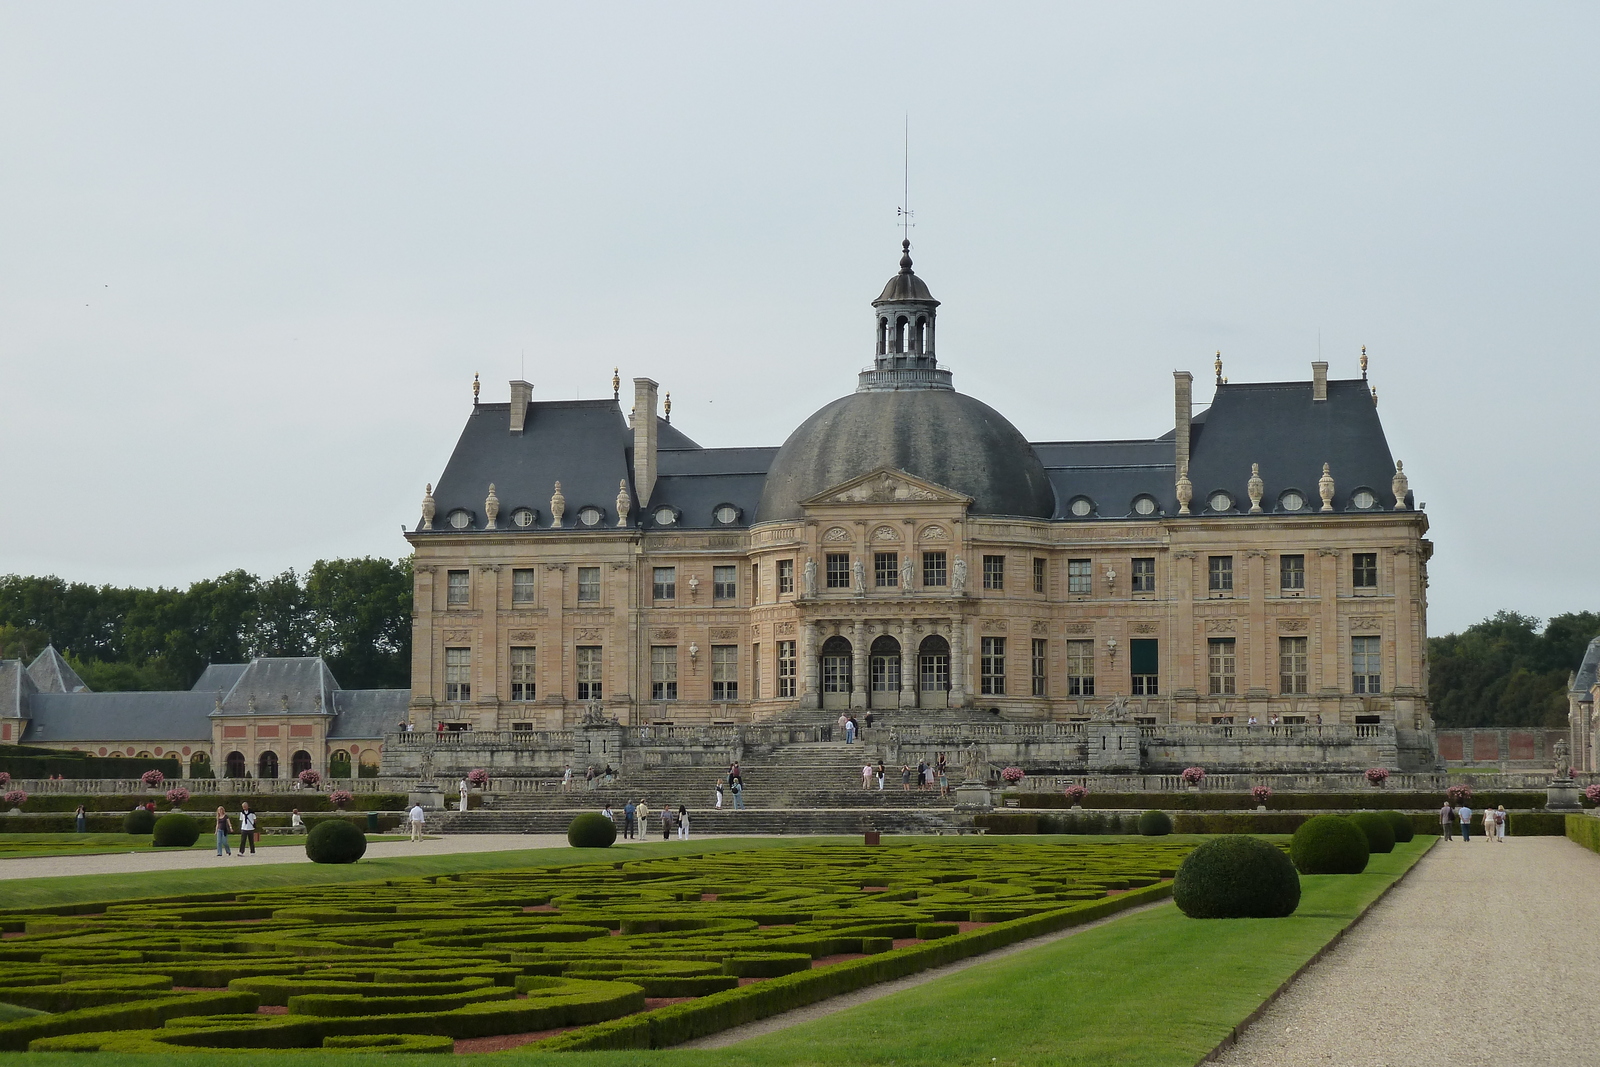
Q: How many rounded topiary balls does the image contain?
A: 9